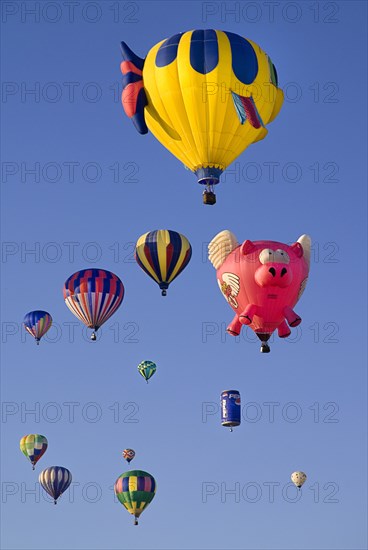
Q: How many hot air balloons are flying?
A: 12